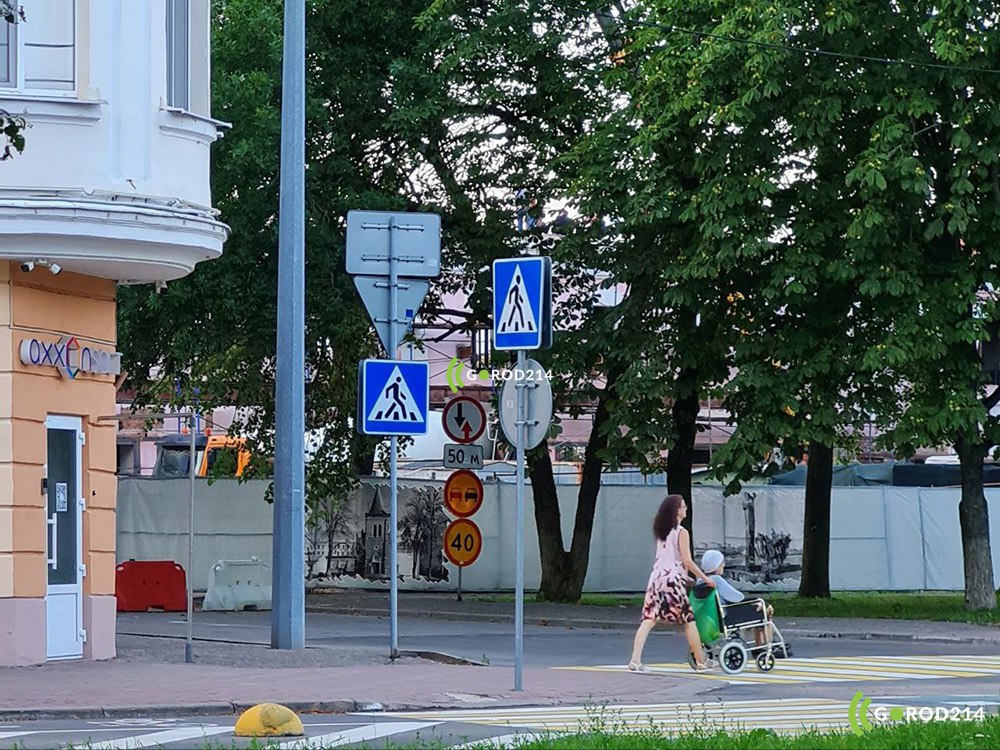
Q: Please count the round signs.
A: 4